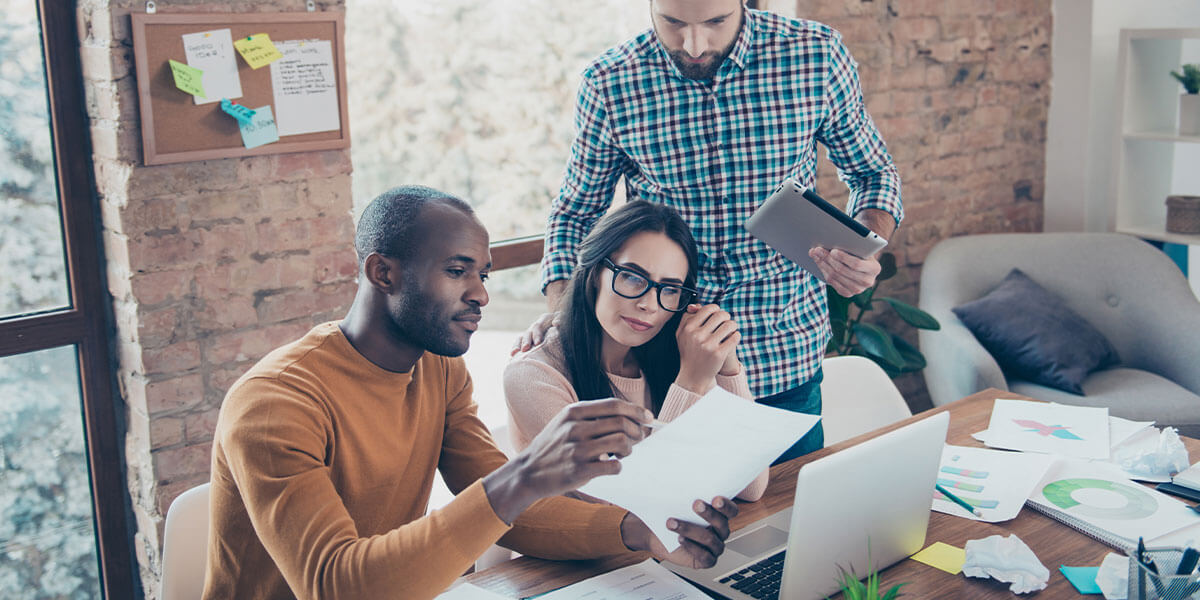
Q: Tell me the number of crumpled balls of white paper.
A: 3